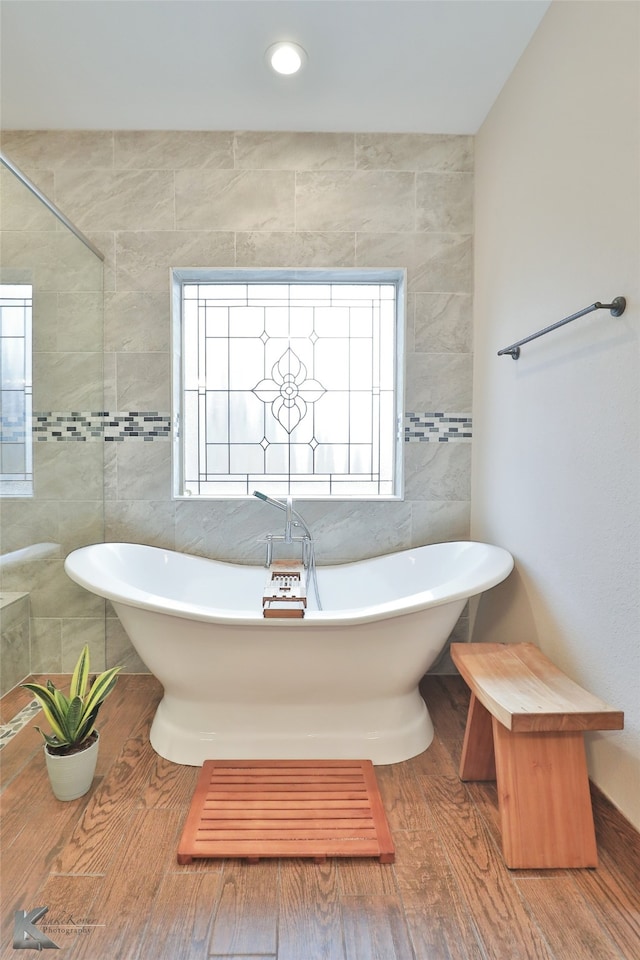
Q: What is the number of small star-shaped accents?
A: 4